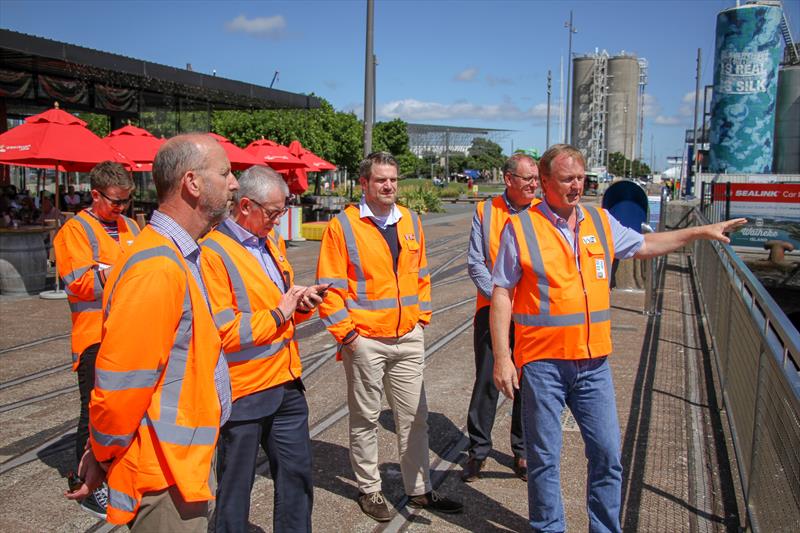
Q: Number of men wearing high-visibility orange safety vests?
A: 6